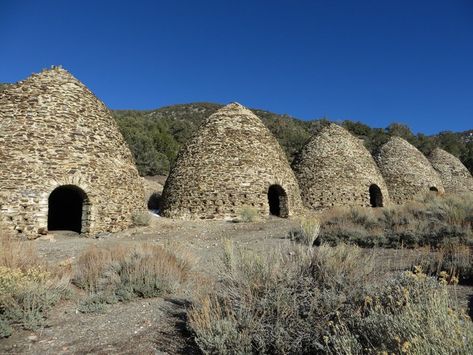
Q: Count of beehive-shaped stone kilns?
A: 5